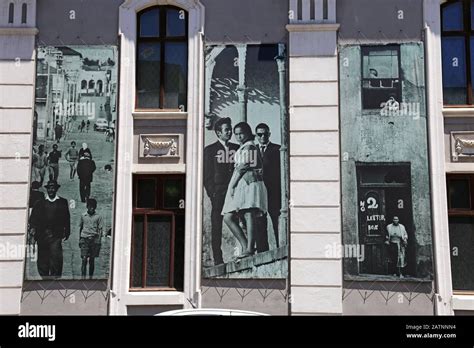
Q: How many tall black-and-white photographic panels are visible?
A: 3